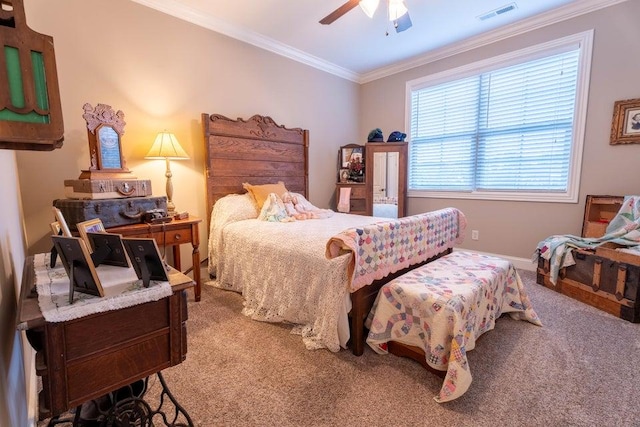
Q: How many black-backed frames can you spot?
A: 3